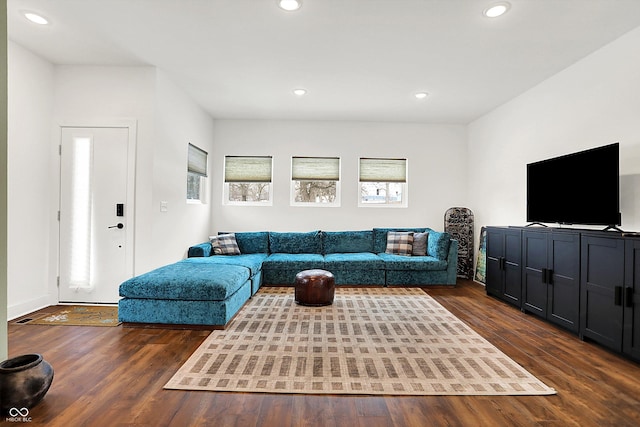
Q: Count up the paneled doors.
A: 6